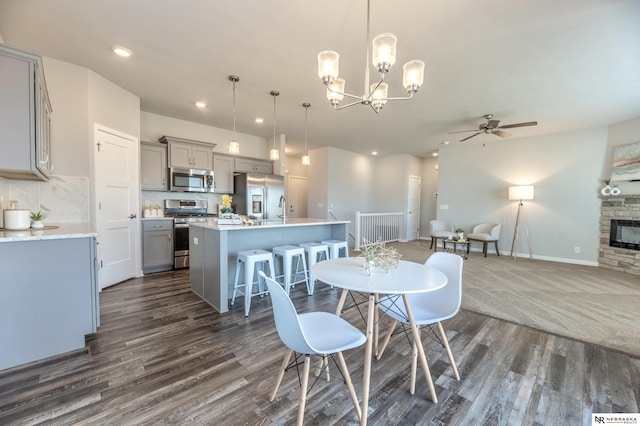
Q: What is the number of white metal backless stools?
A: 4